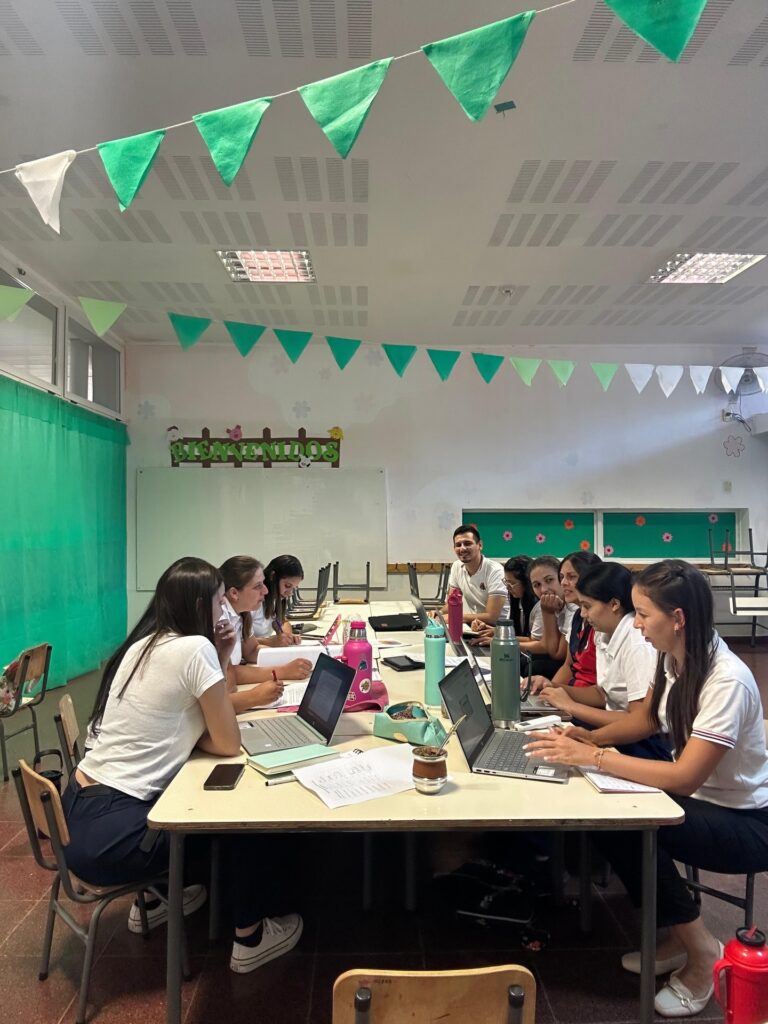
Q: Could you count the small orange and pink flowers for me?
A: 10